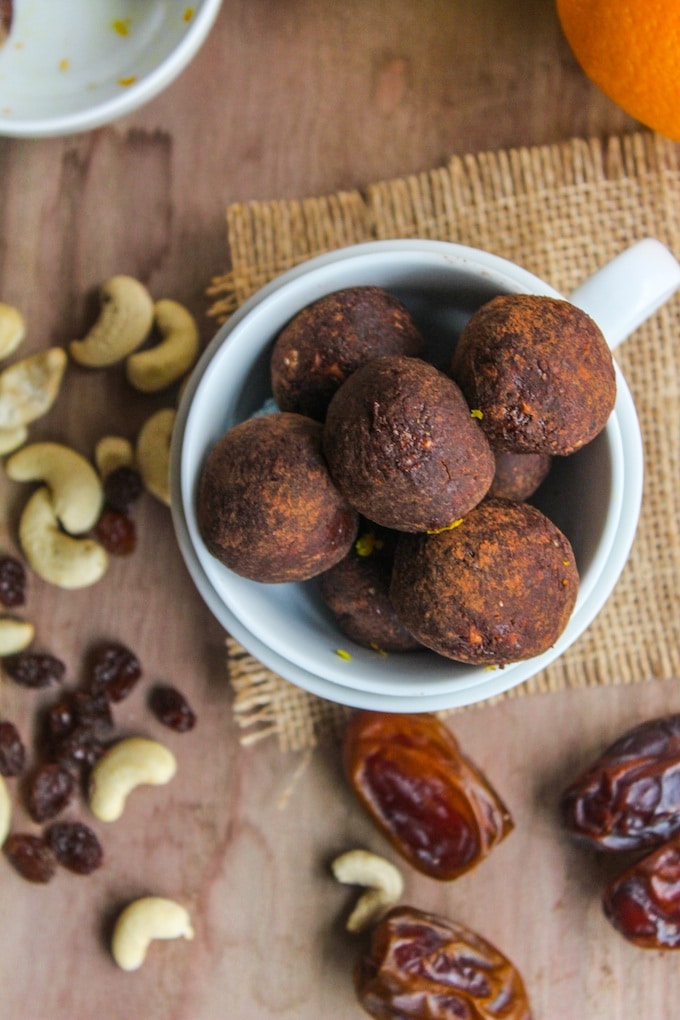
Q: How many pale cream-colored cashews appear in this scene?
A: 14